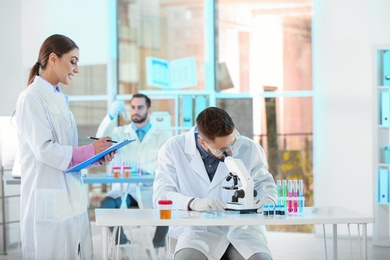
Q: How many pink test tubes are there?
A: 2